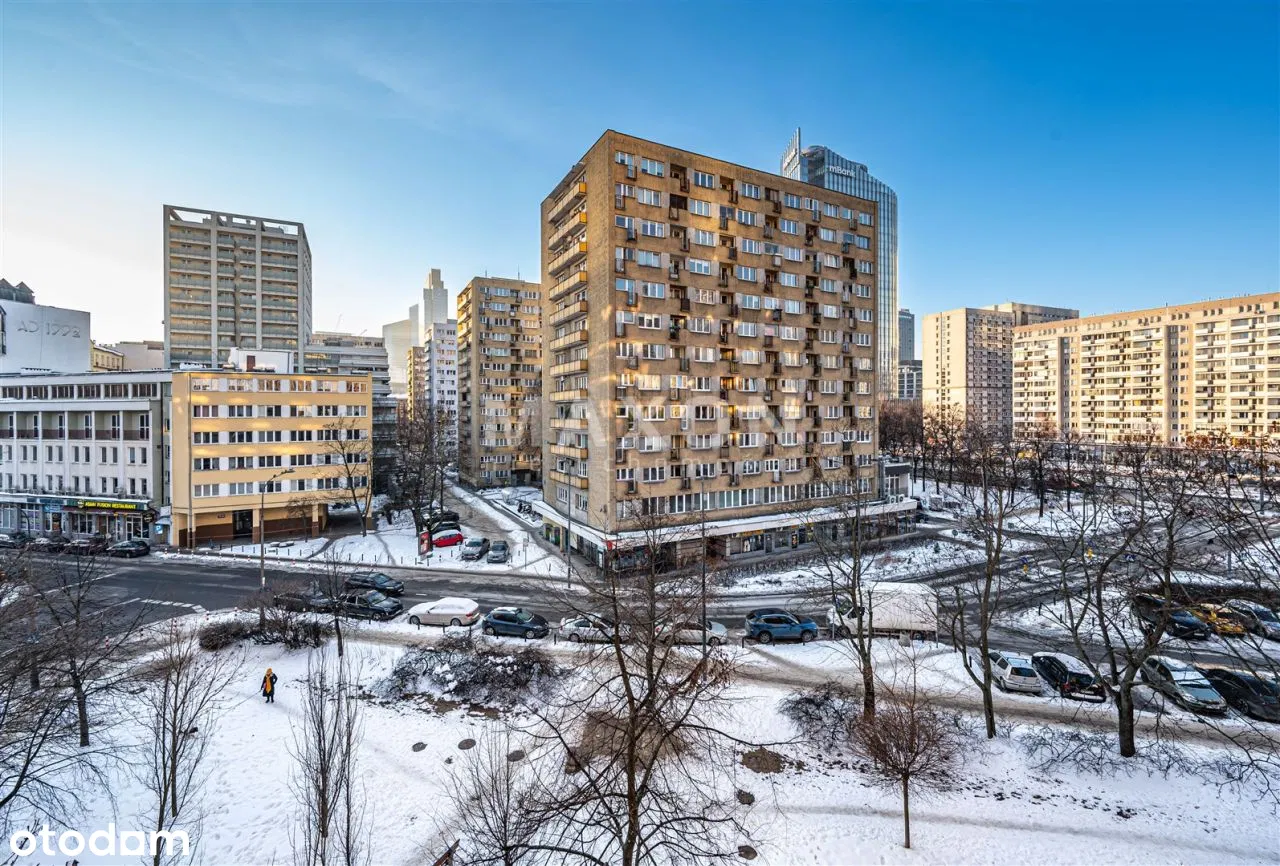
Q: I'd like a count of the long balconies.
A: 11